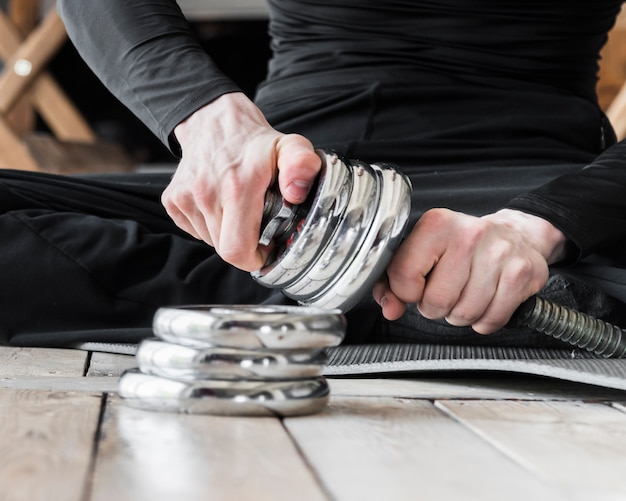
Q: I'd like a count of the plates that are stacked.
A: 3